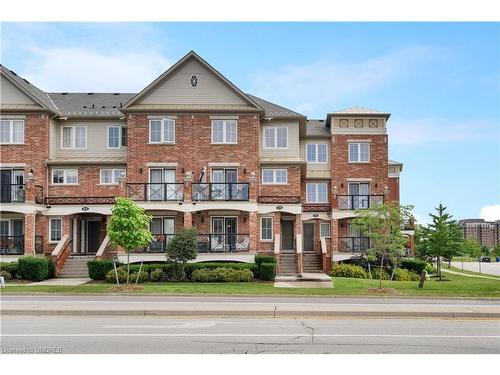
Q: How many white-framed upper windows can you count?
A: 8